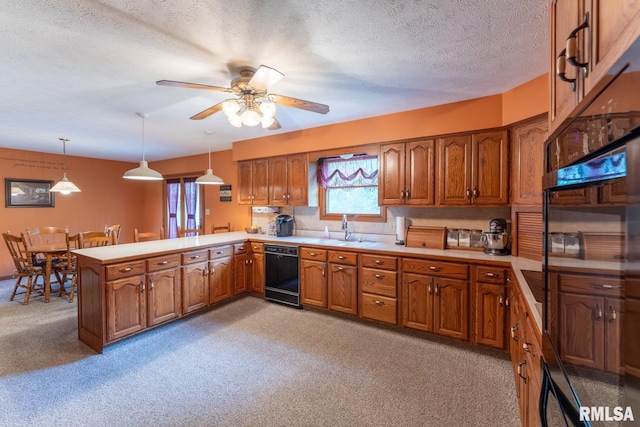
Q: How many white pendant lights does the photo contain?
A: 3